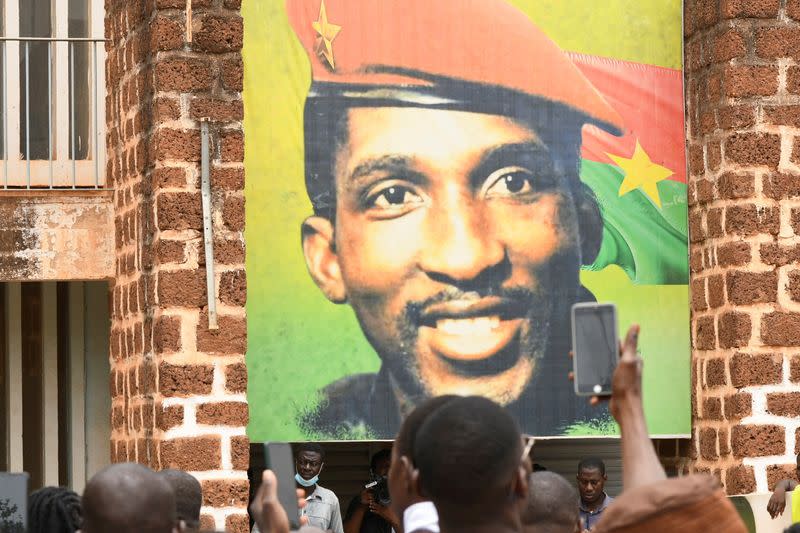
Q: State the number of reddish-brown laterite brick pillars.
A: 2